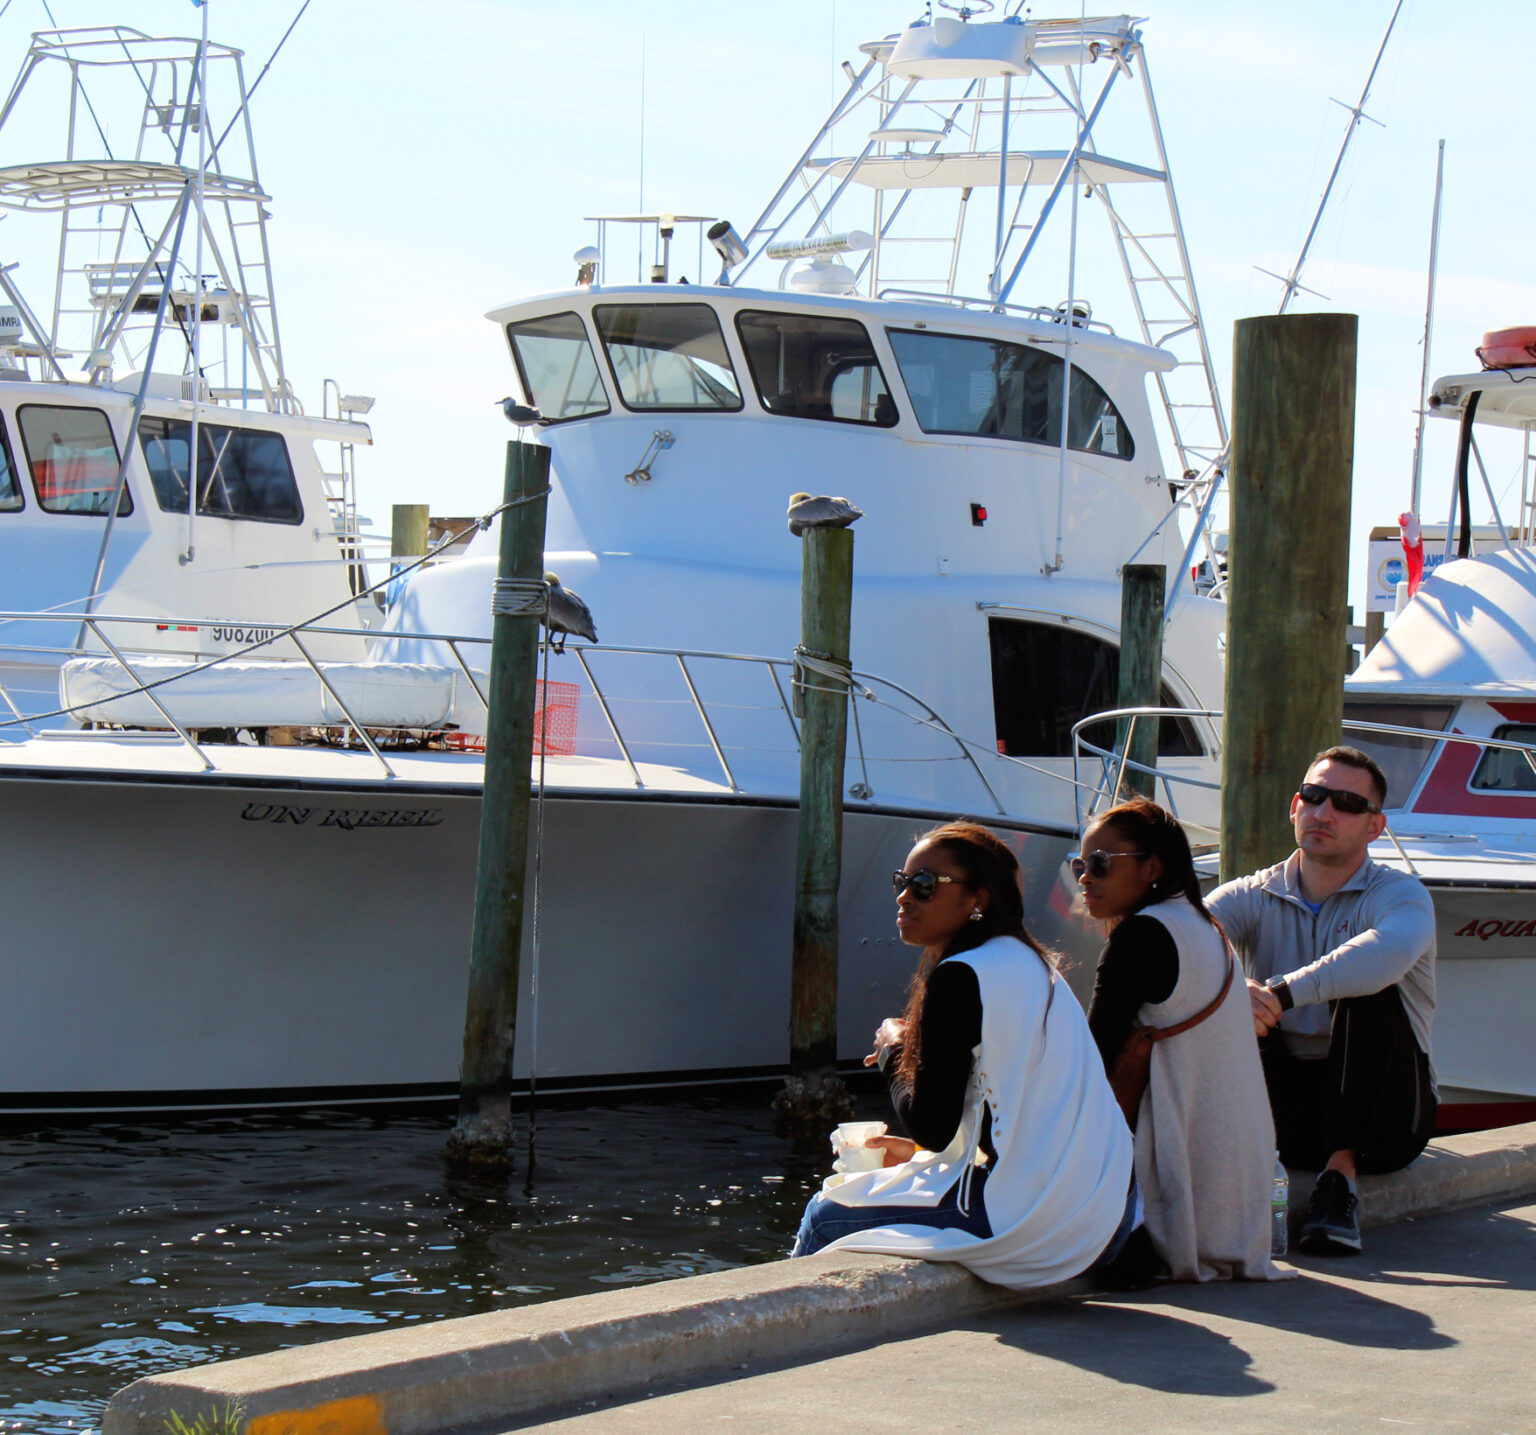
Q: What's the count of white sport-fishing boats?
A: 3